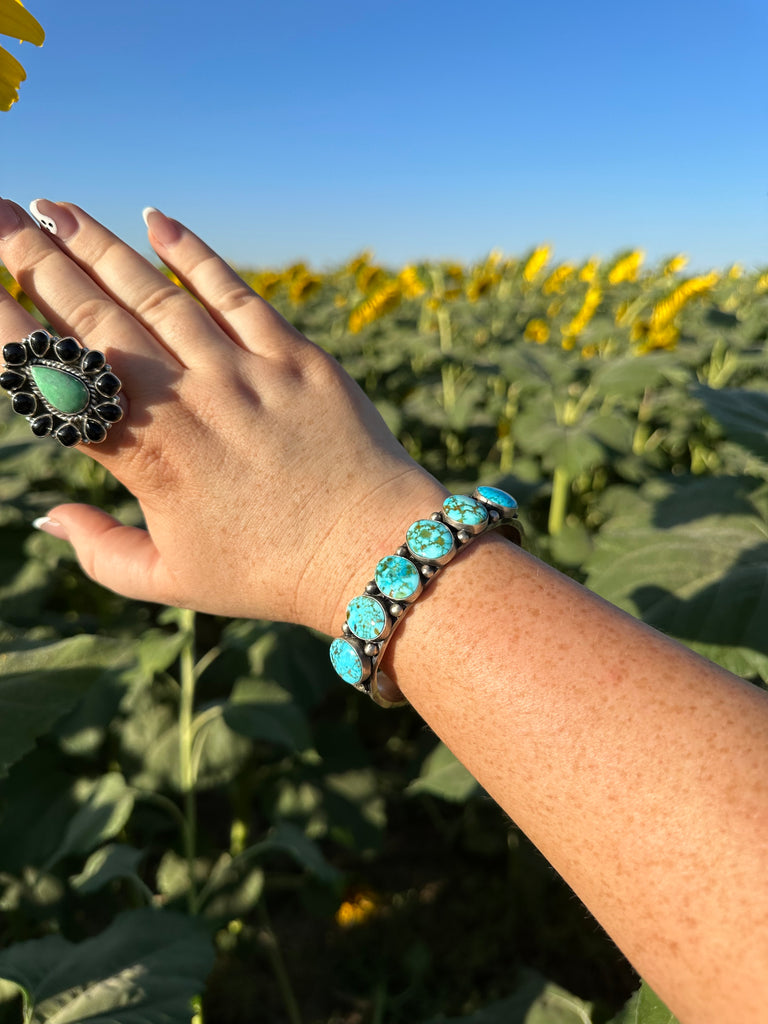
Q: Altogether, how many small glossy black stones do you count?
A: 11